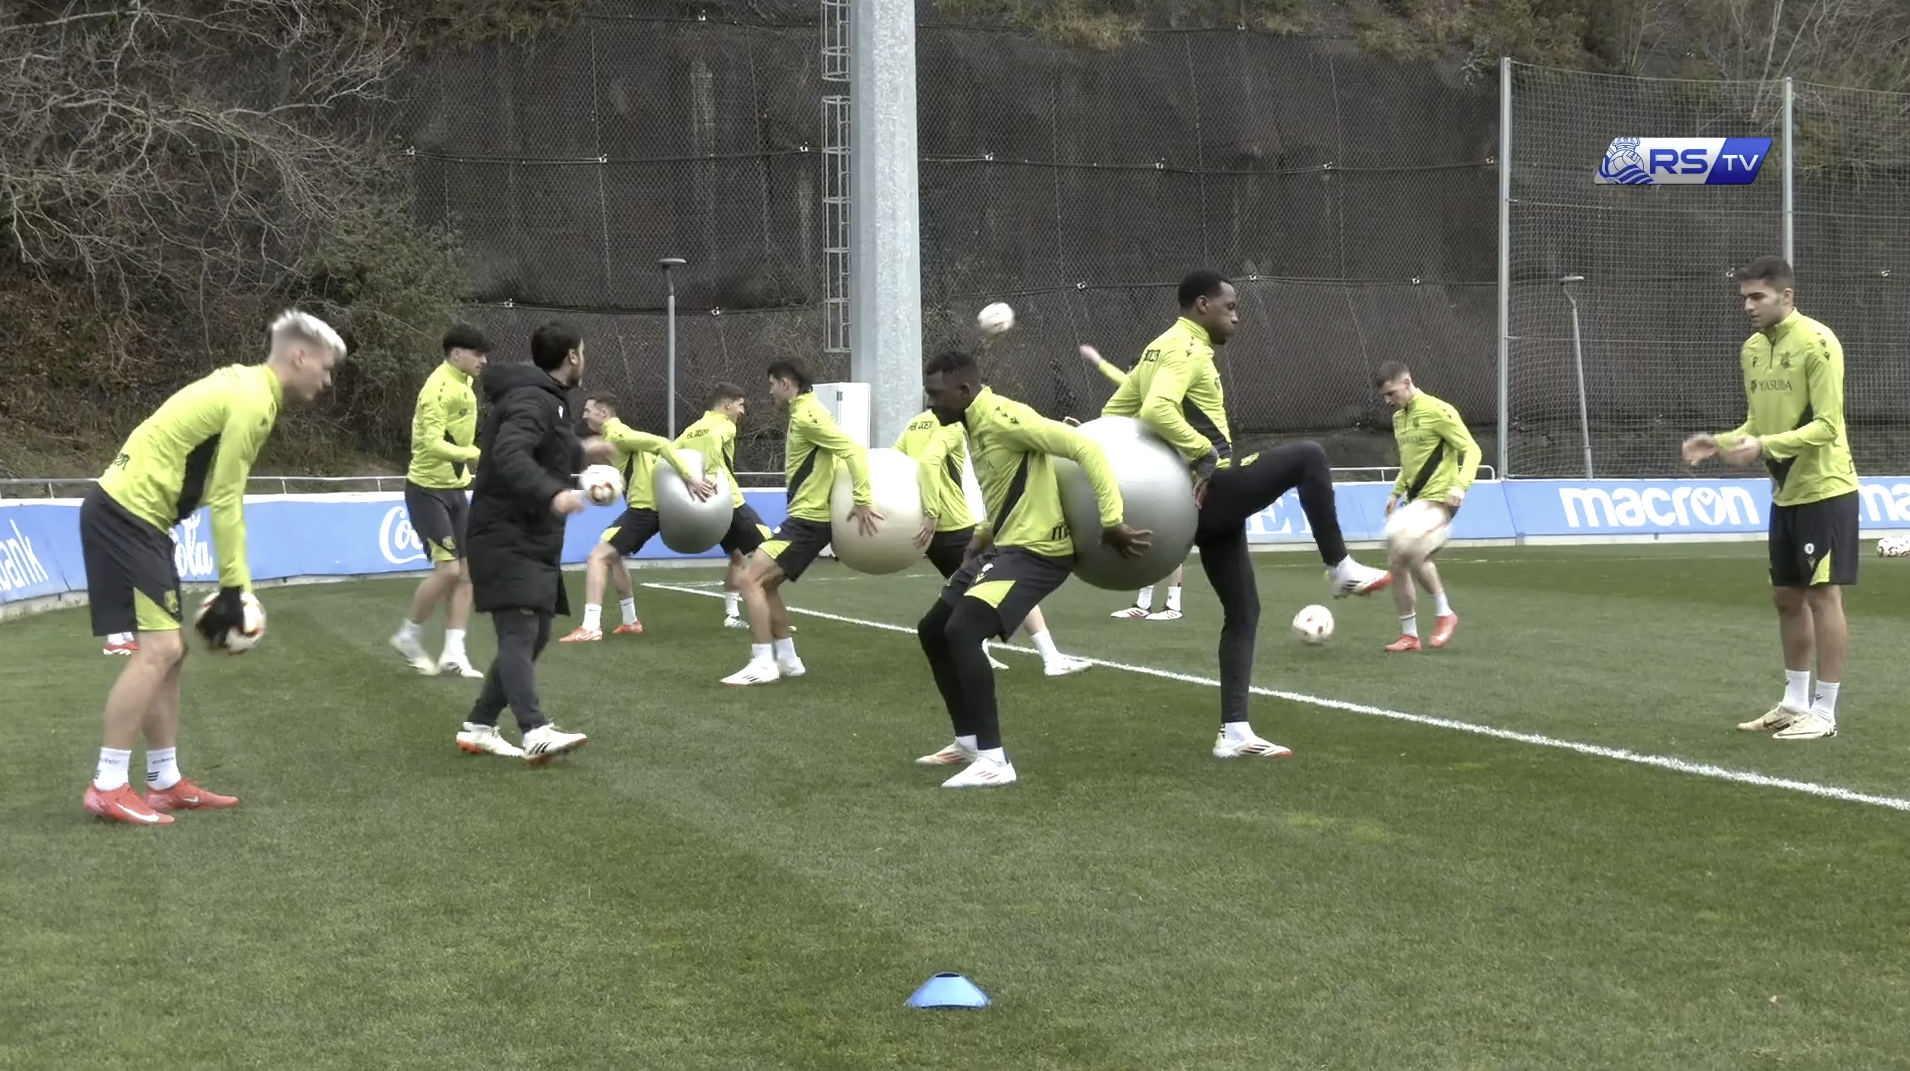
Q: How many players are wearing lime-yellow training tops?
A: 11